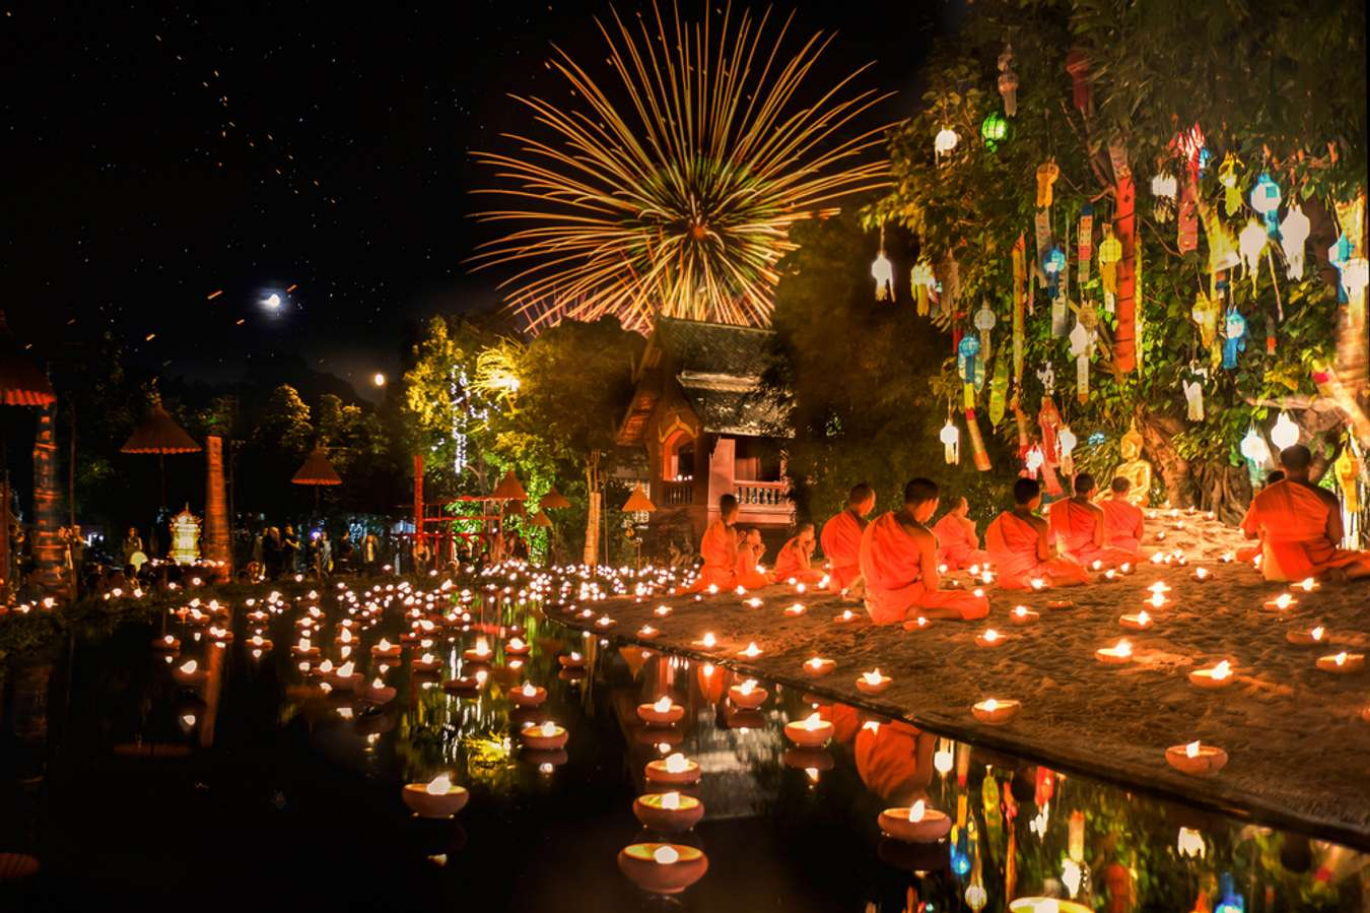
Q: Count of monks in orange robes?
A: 11